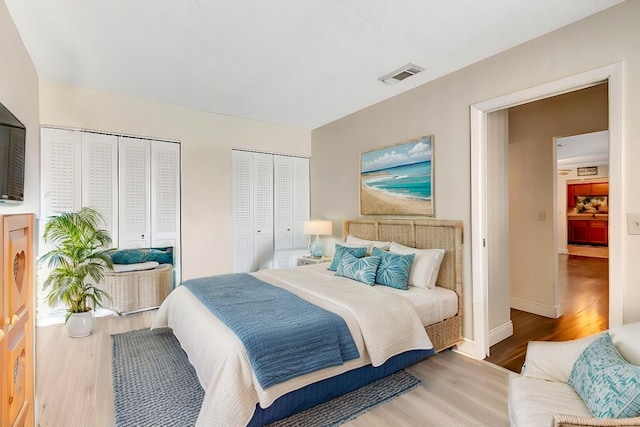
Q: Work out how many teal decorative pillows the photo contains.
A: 4